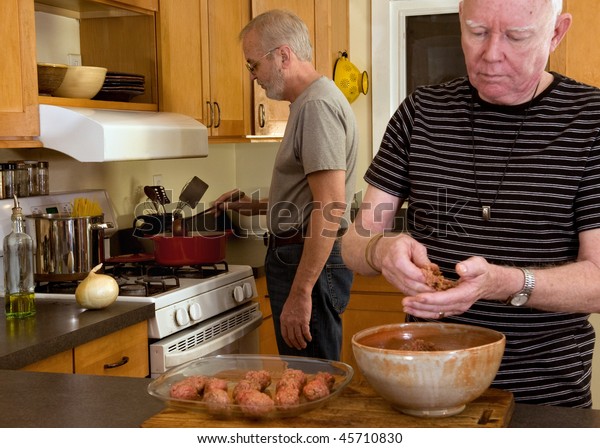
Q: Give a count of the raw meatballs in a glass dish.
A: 12